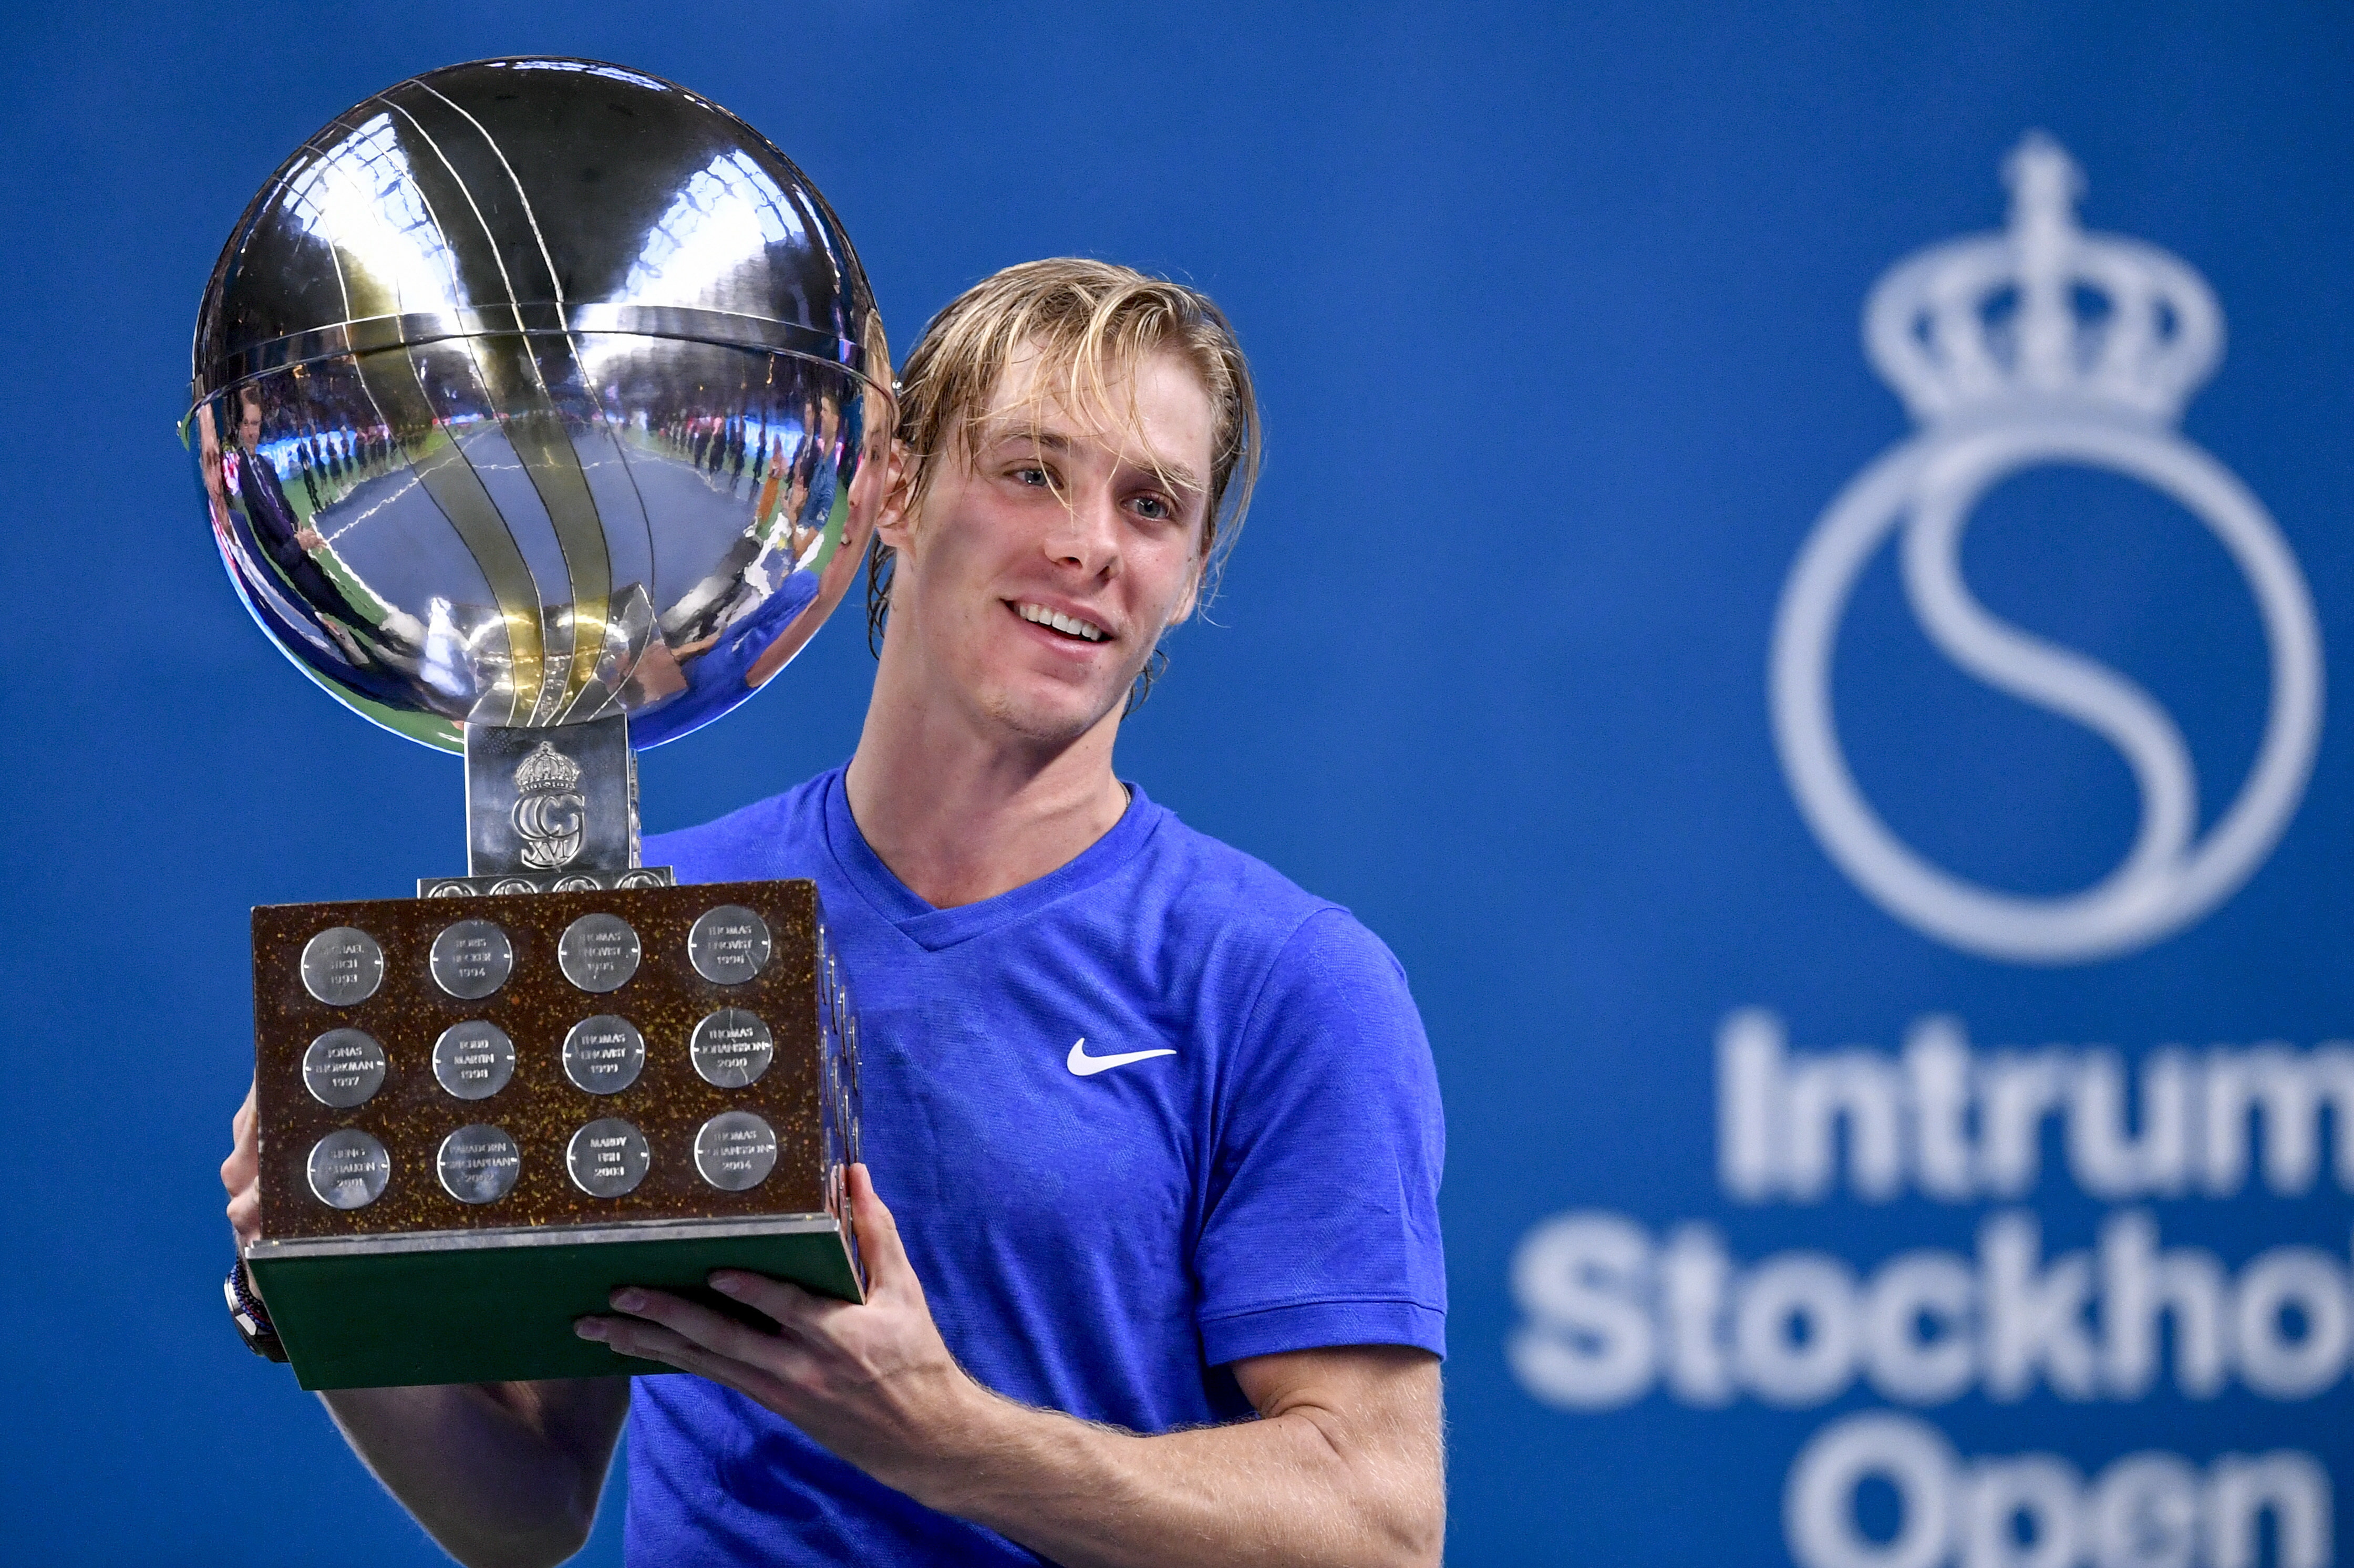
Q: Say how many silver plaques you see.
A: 12